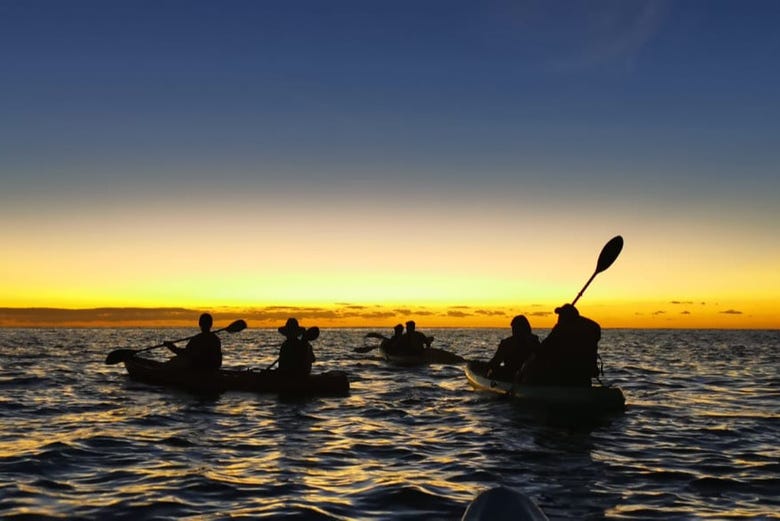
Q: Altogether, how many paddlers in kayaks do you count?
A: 6